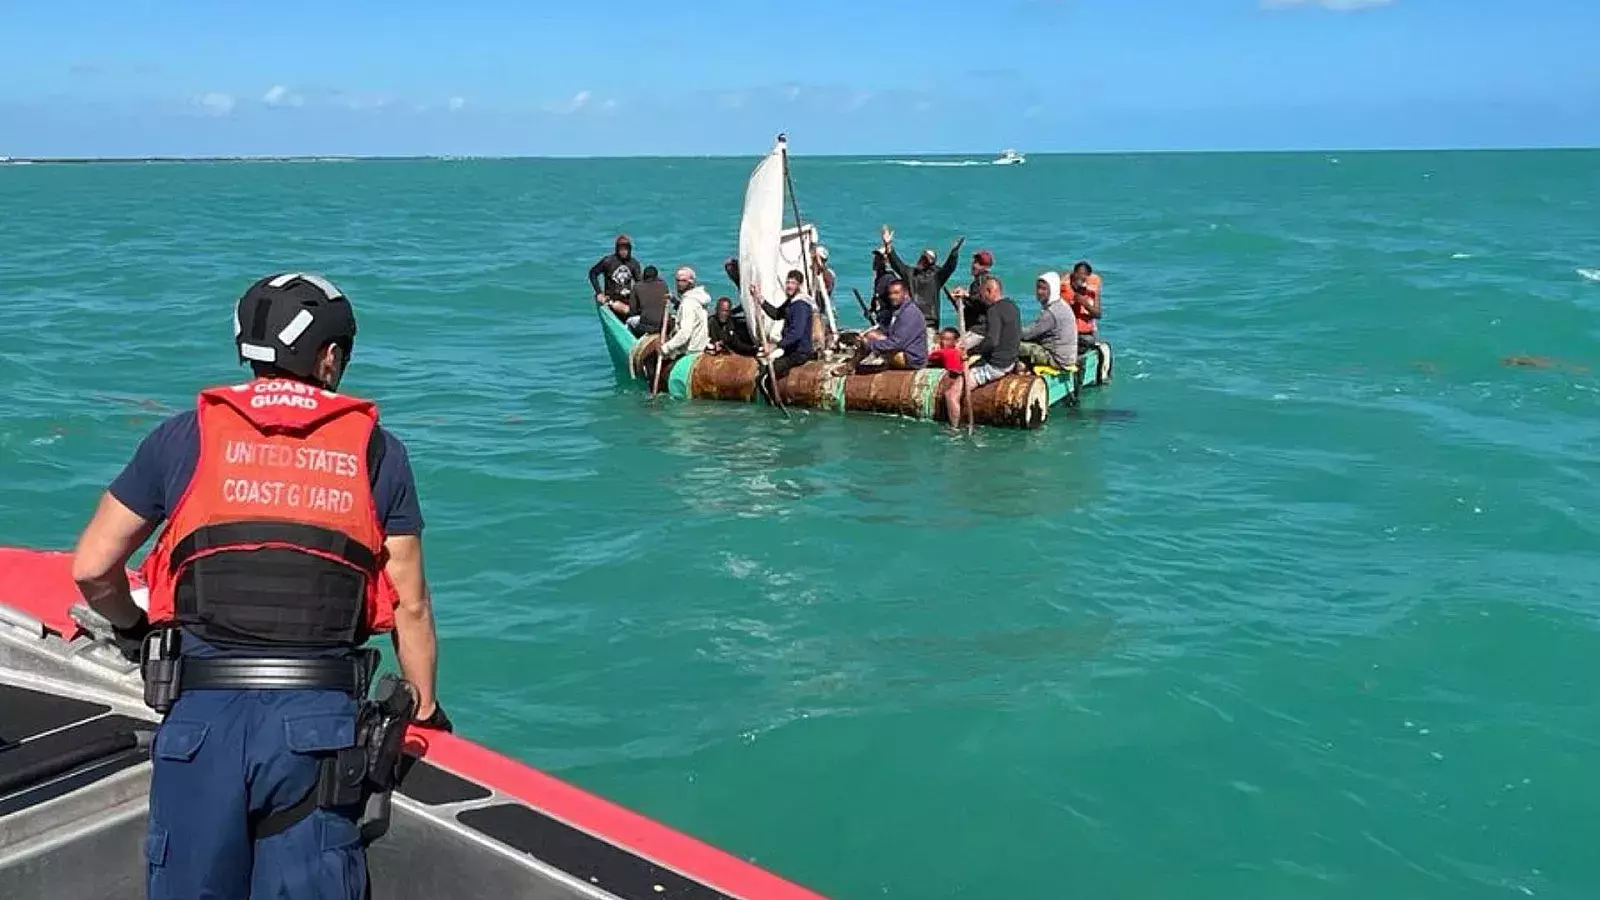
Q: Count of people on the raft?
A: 15